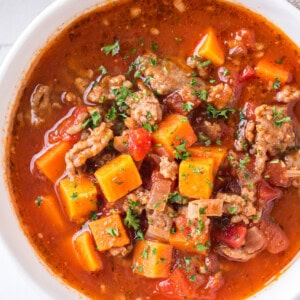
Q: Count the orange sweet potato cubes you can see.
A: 13